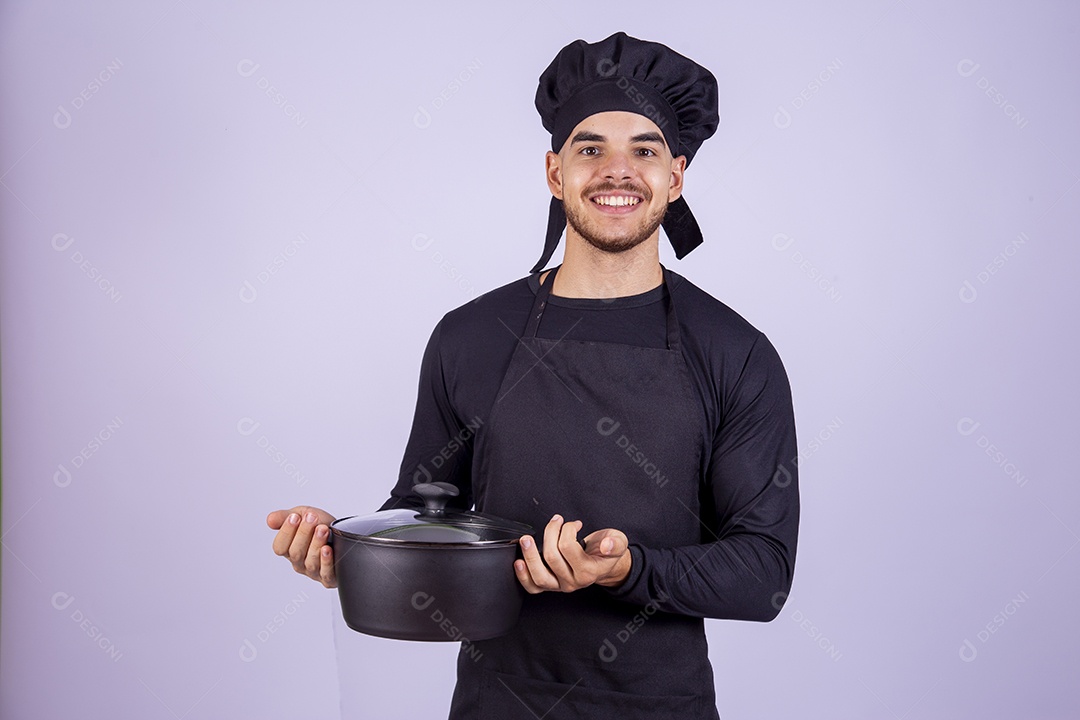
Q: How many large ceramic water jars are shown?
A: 0